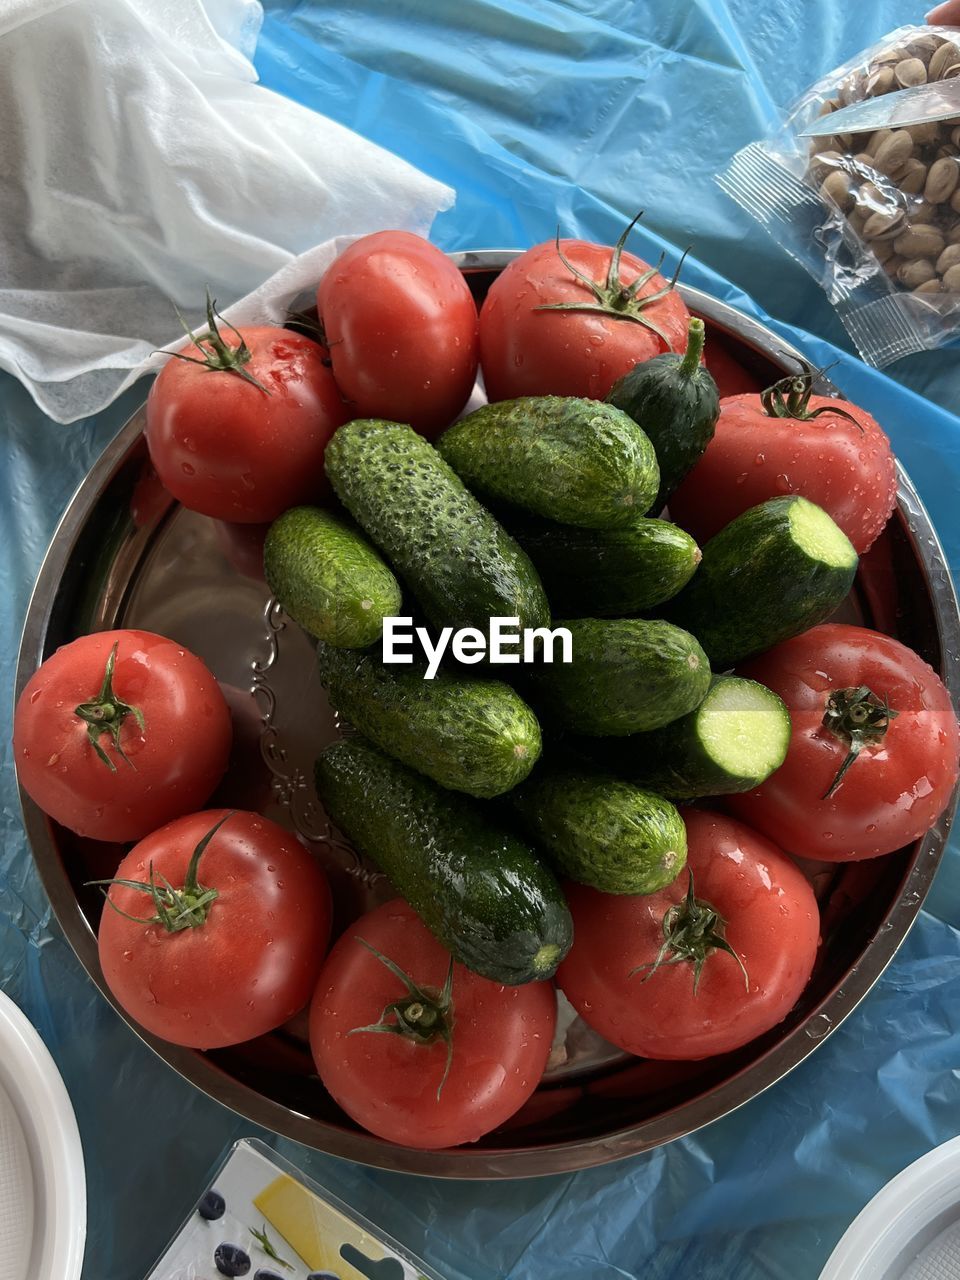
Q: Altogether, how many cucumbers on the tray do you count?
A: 11